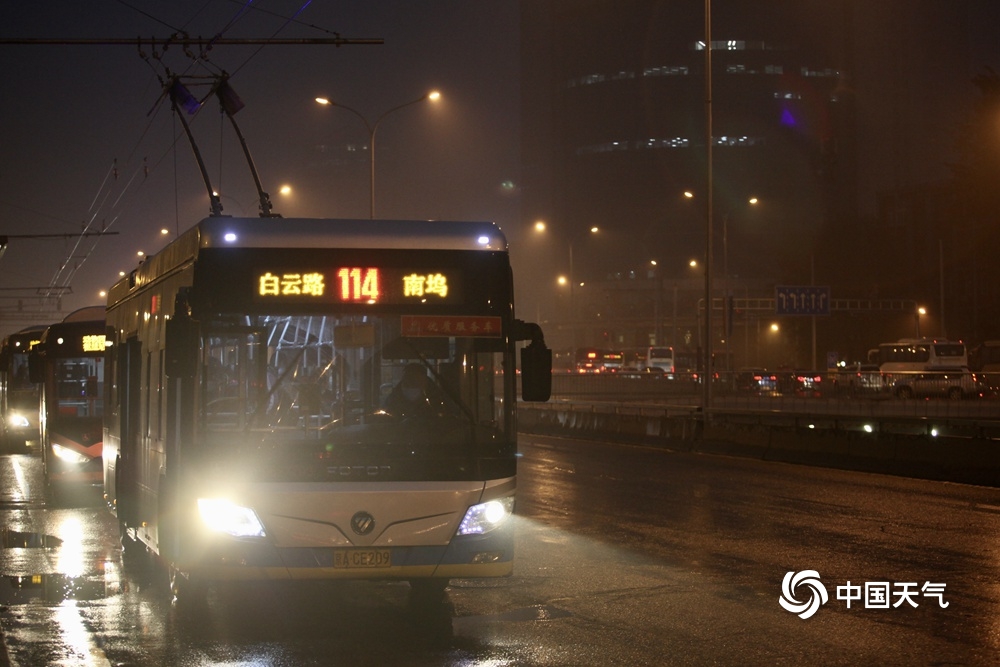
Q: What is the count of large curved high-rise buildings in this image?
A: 1